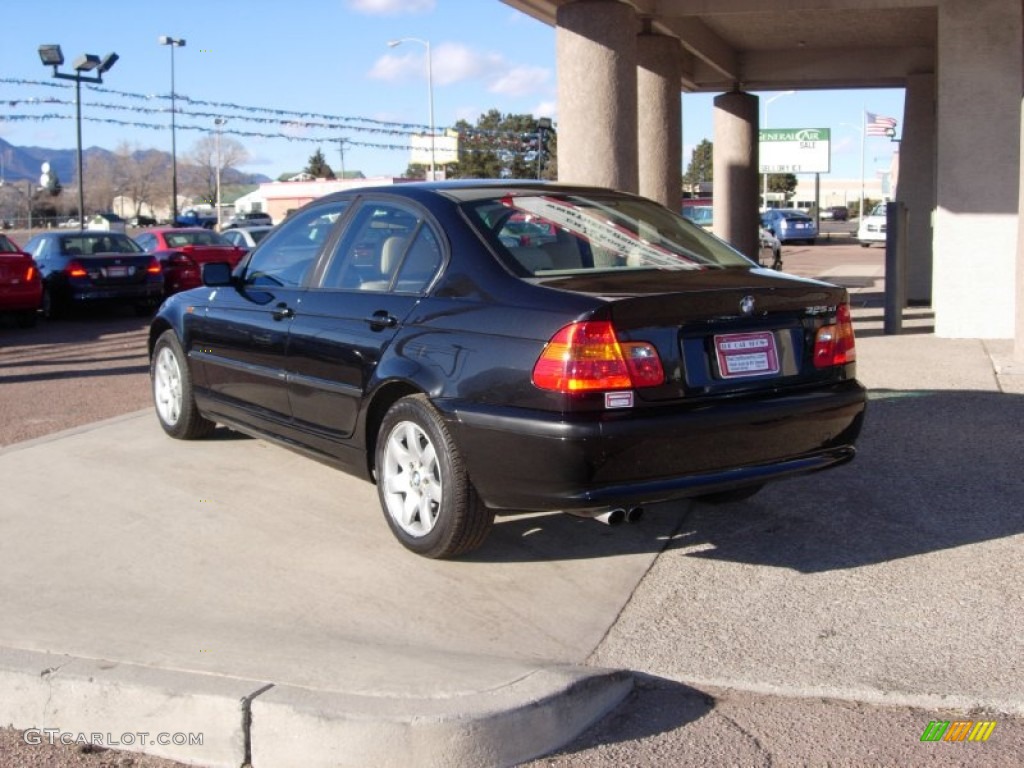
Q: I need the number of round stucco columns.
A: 3